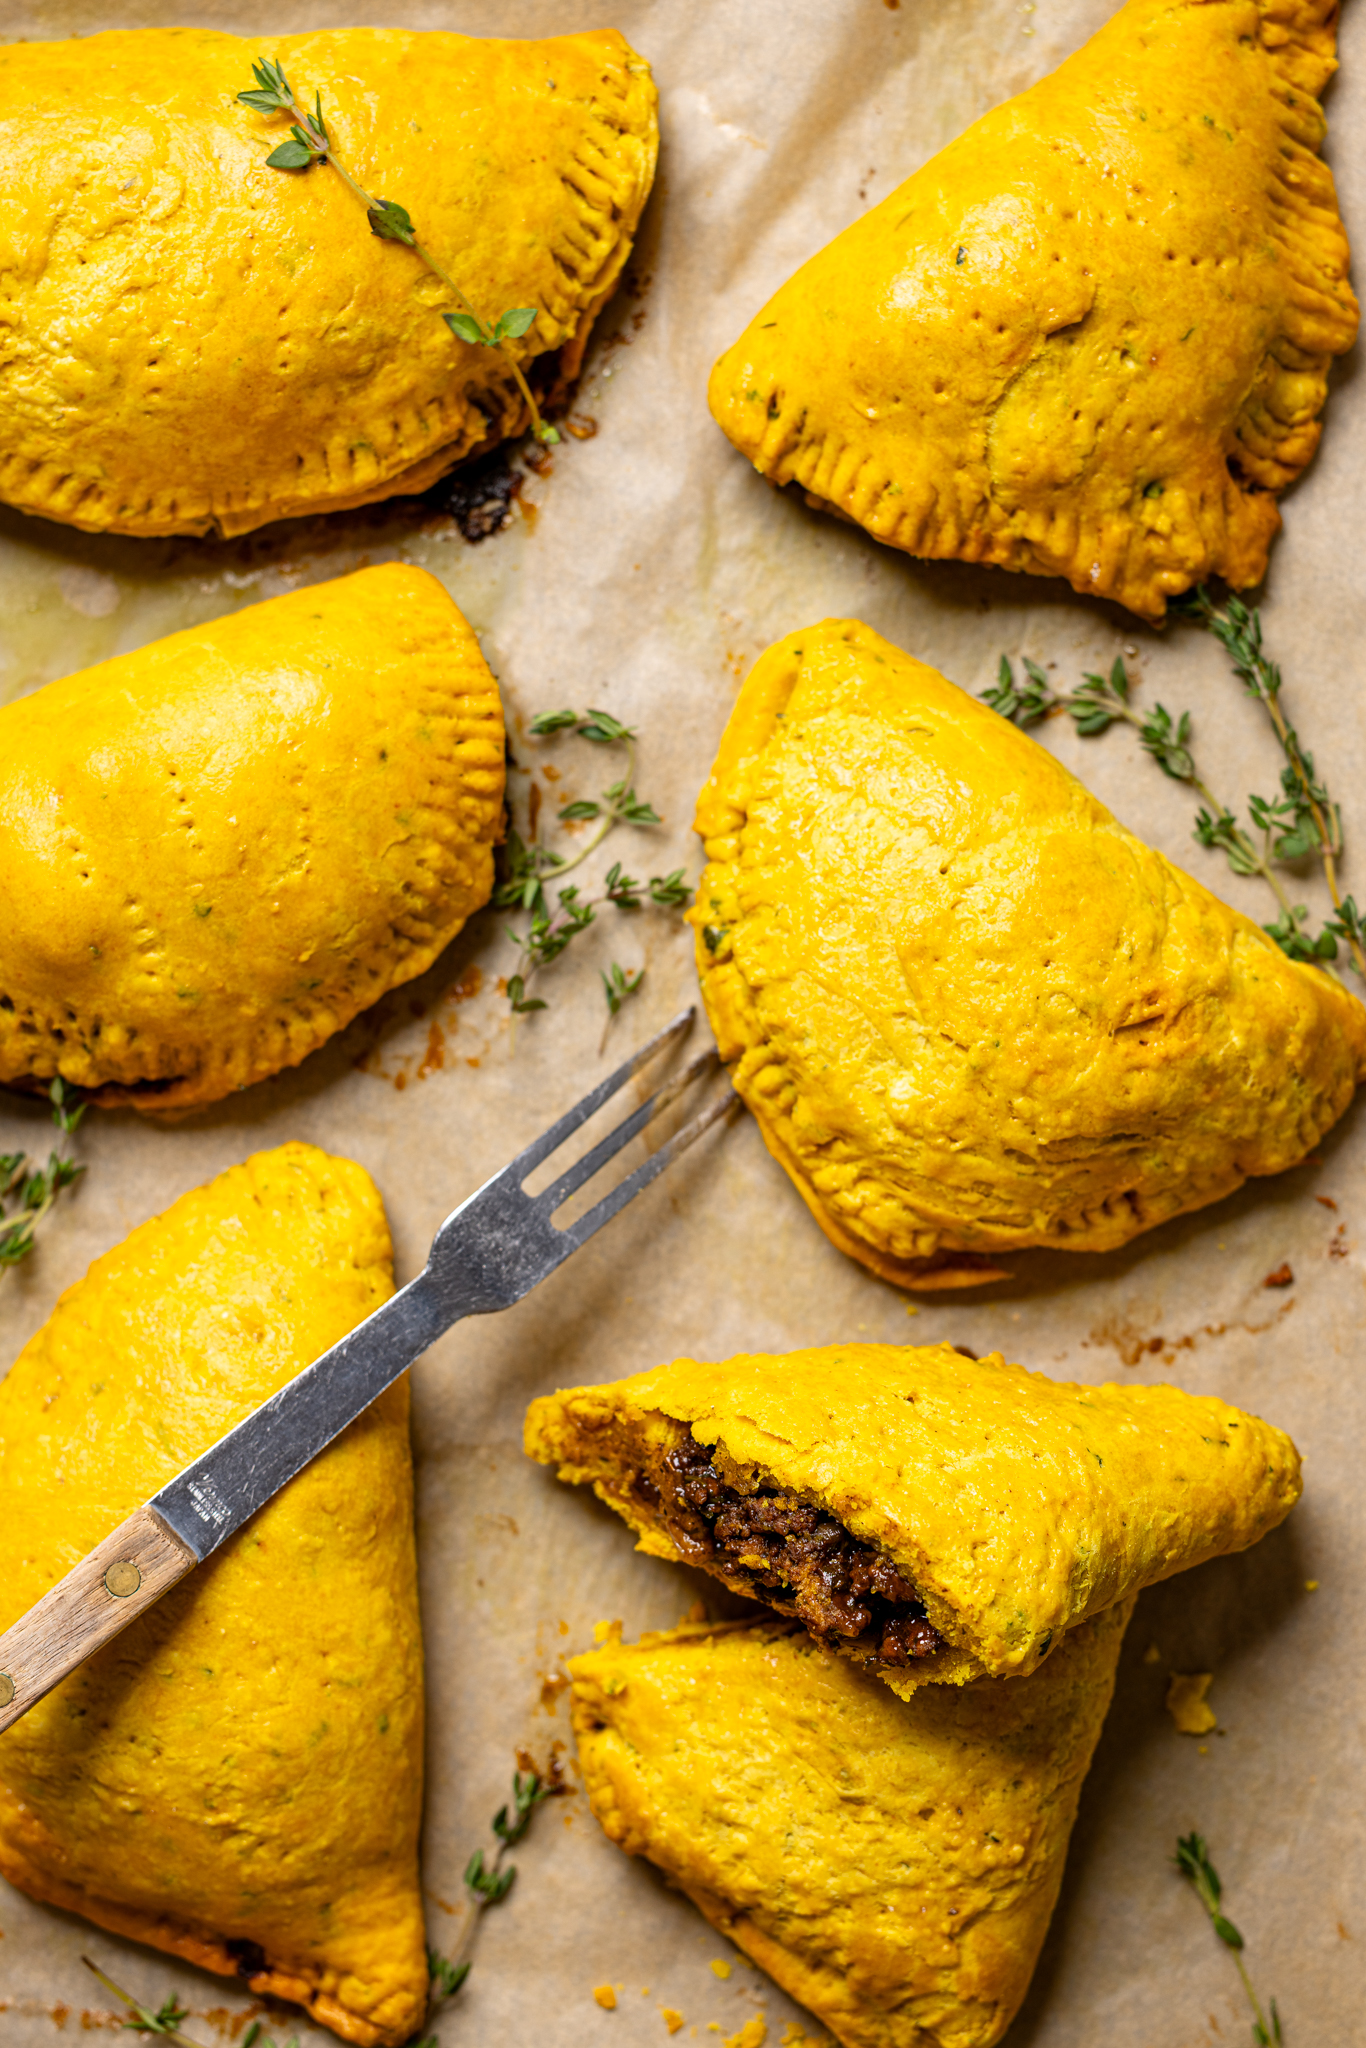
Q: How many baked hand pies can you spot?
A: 7